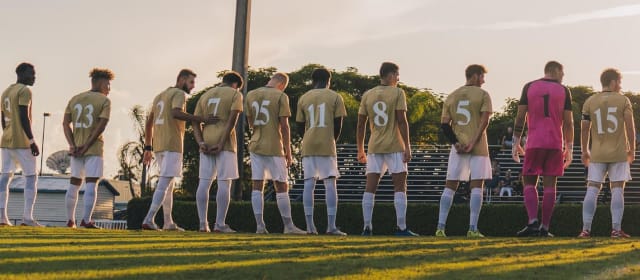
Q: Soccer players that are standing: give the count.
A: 10